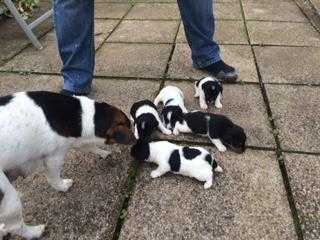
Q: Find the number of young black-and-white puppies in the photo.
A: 5